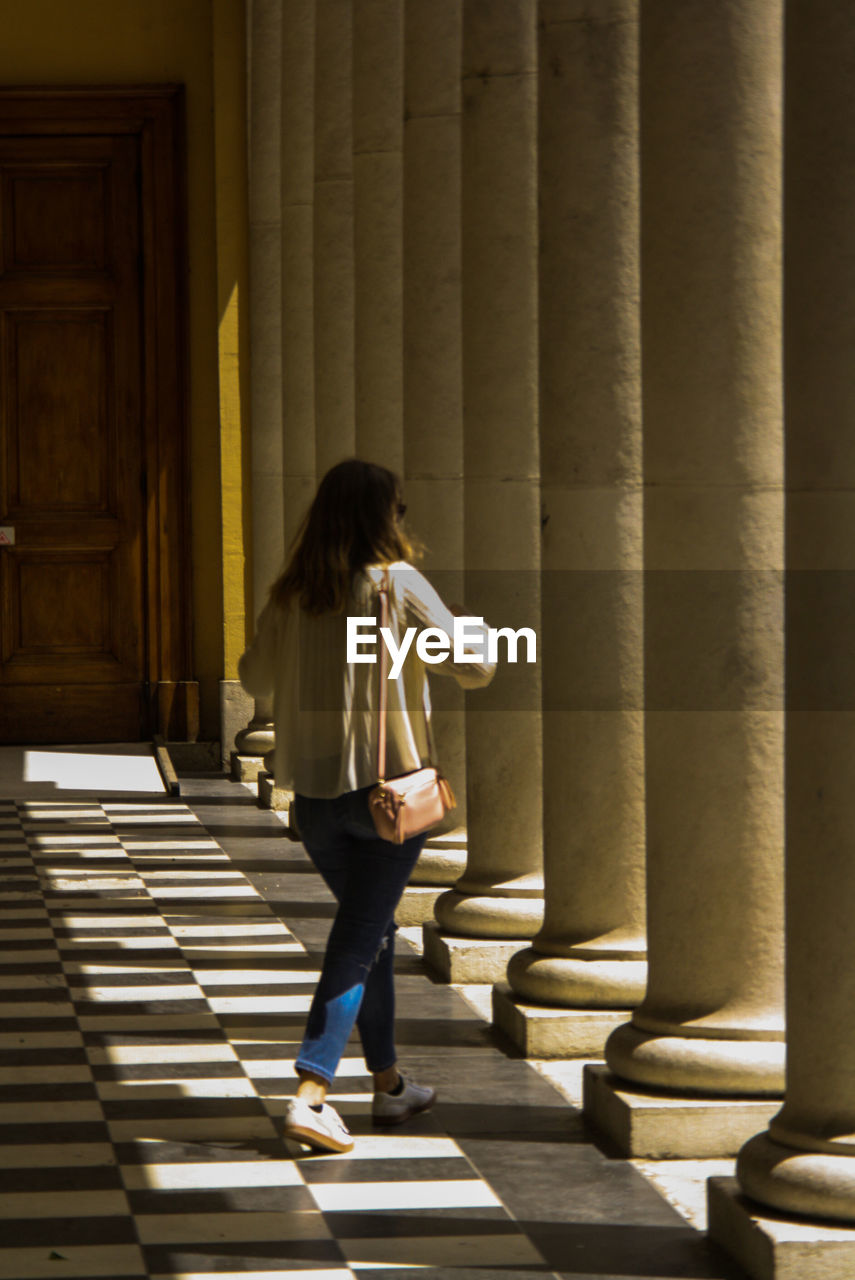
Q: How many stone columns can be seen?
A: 9